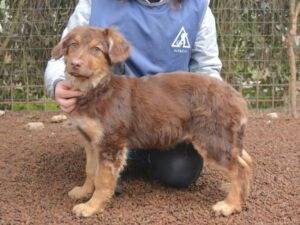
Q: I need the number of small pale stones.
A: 4